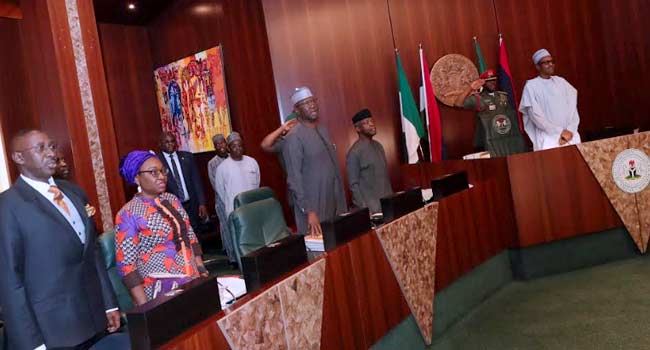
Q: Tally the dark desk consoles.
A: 5